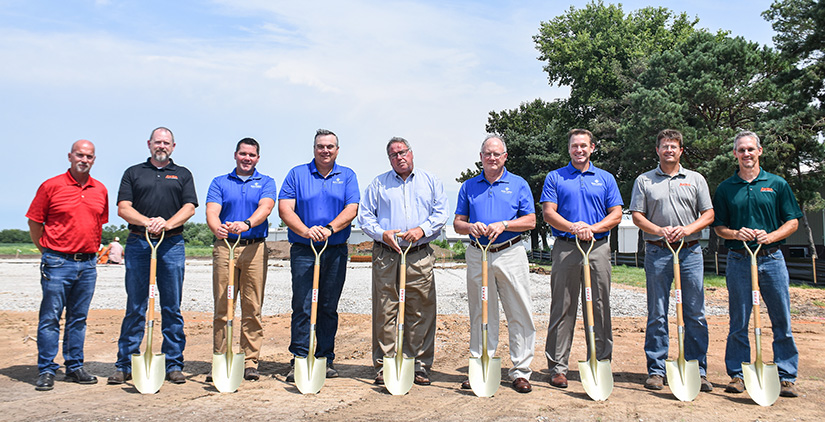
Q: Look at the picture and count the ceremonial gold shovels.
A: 8